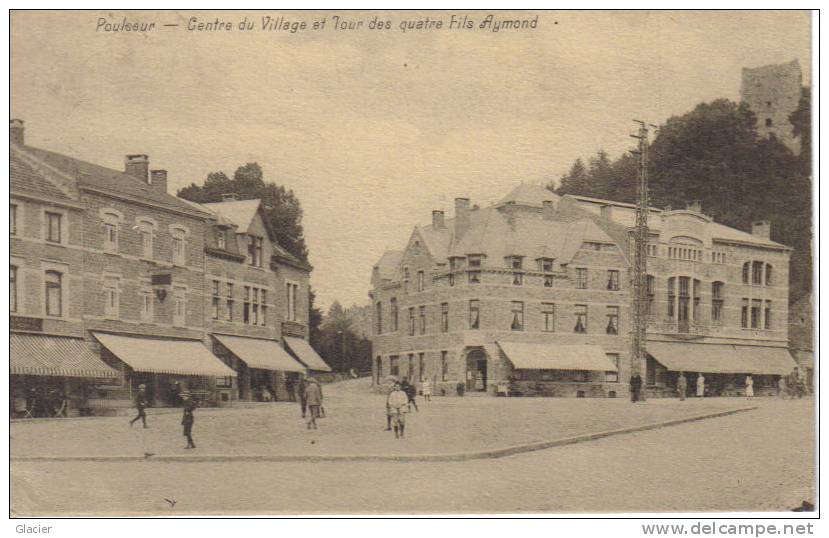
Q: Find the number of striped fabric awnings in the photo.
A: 1